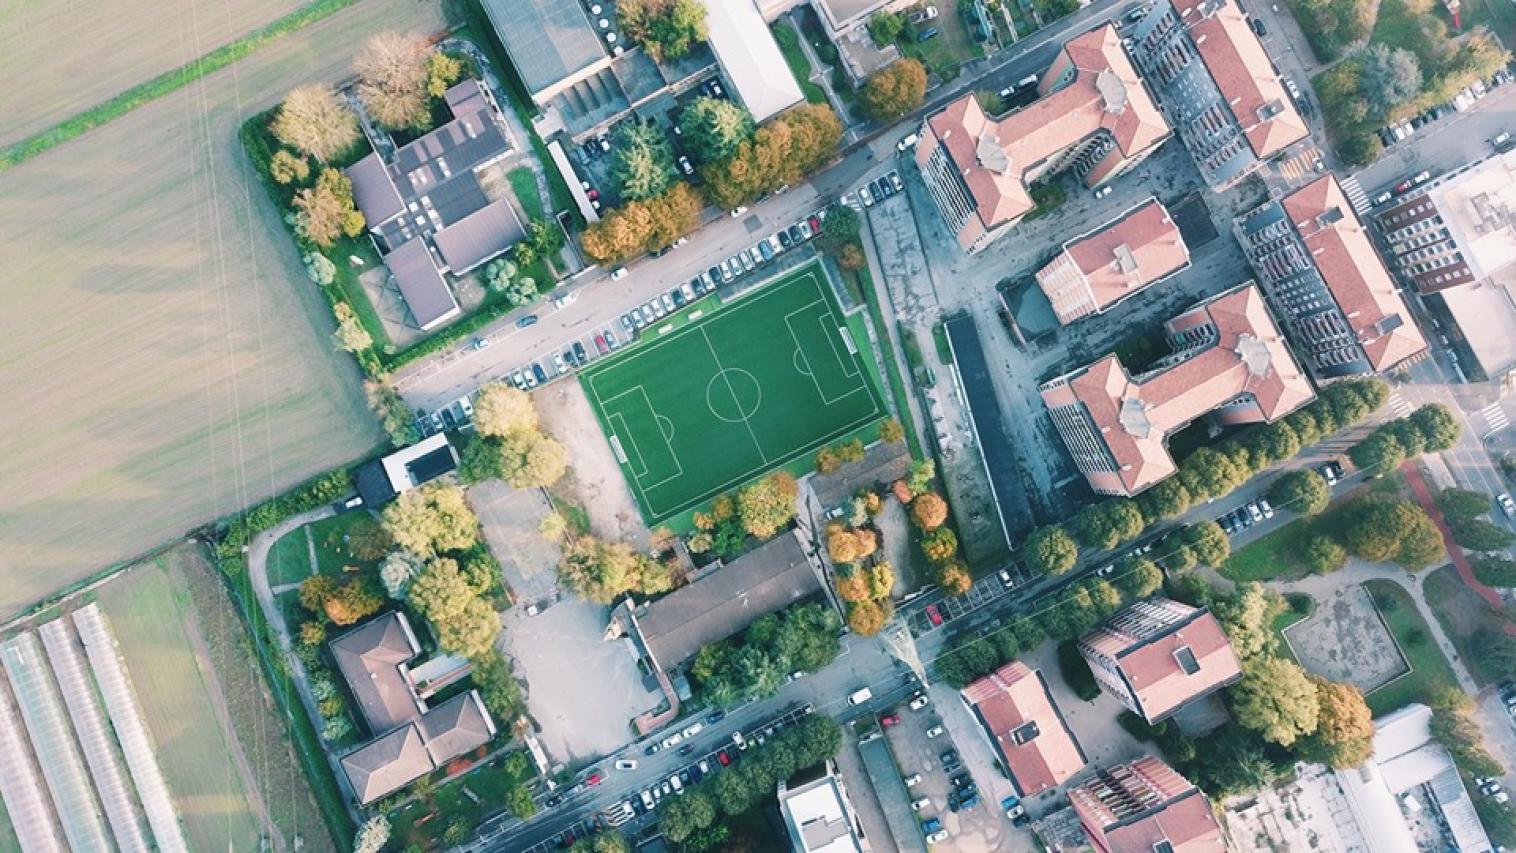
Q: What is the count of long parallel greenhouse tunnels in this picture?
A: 4